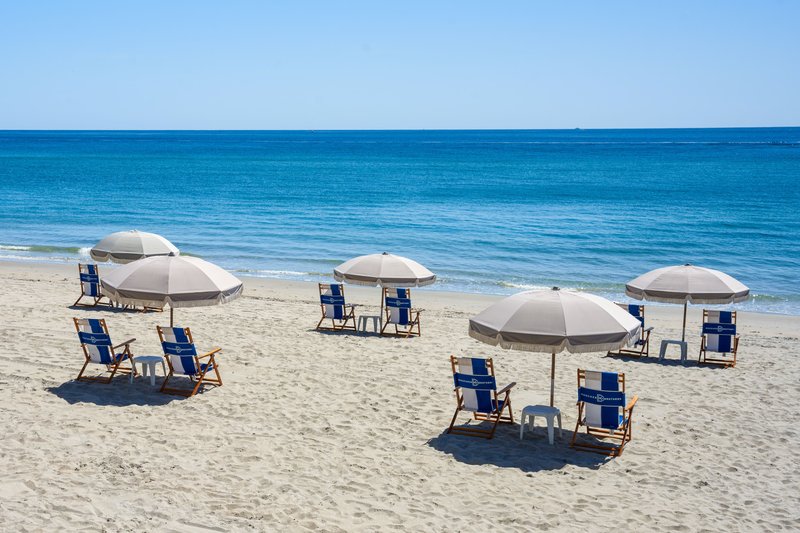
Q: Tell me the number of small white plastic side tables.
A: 4